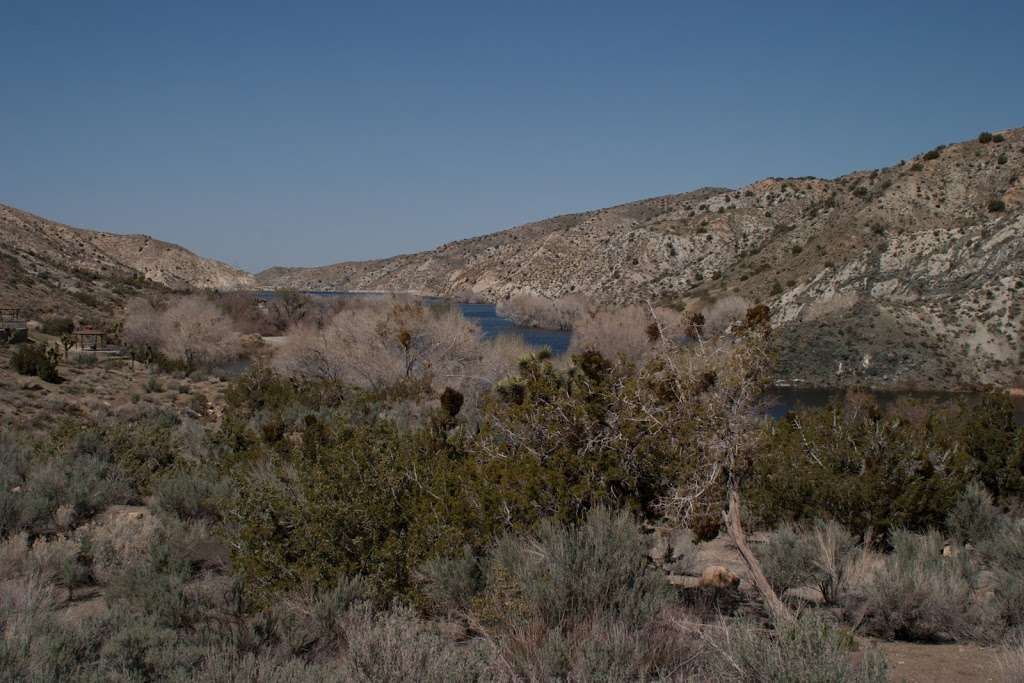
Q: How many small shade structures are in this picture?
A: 2